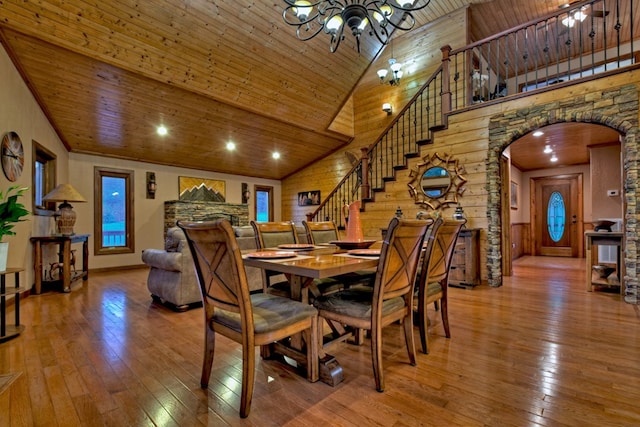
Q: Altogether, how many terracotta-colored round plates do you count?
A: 3